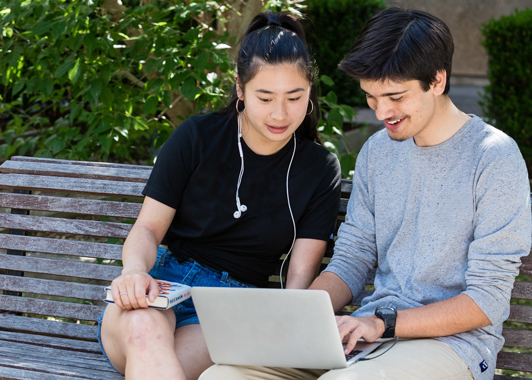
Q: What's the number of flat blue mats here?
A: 0